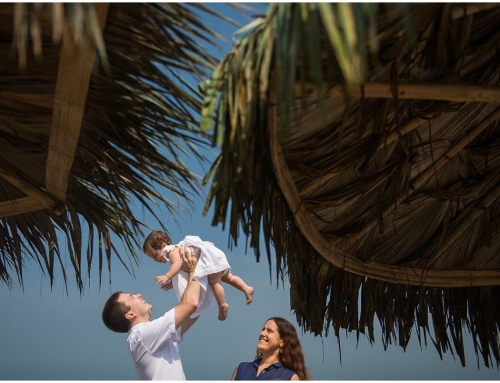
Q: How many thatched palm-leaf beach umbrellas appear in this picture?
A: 2